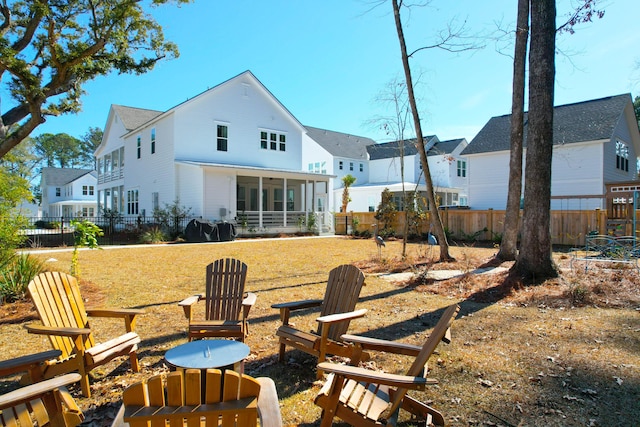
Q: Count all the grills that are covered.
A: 2